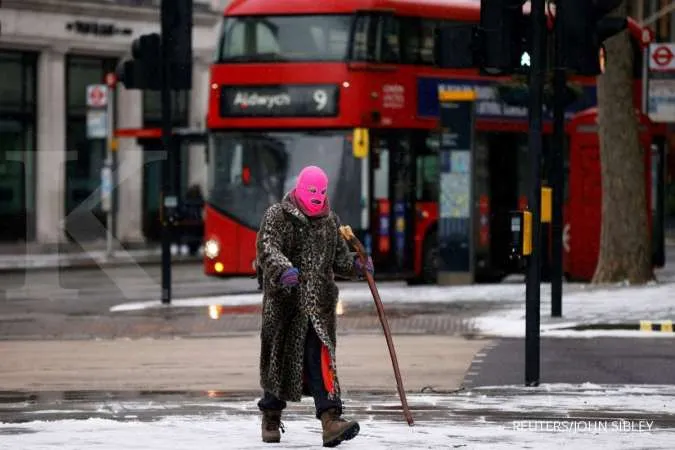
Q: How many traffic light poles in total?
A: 3